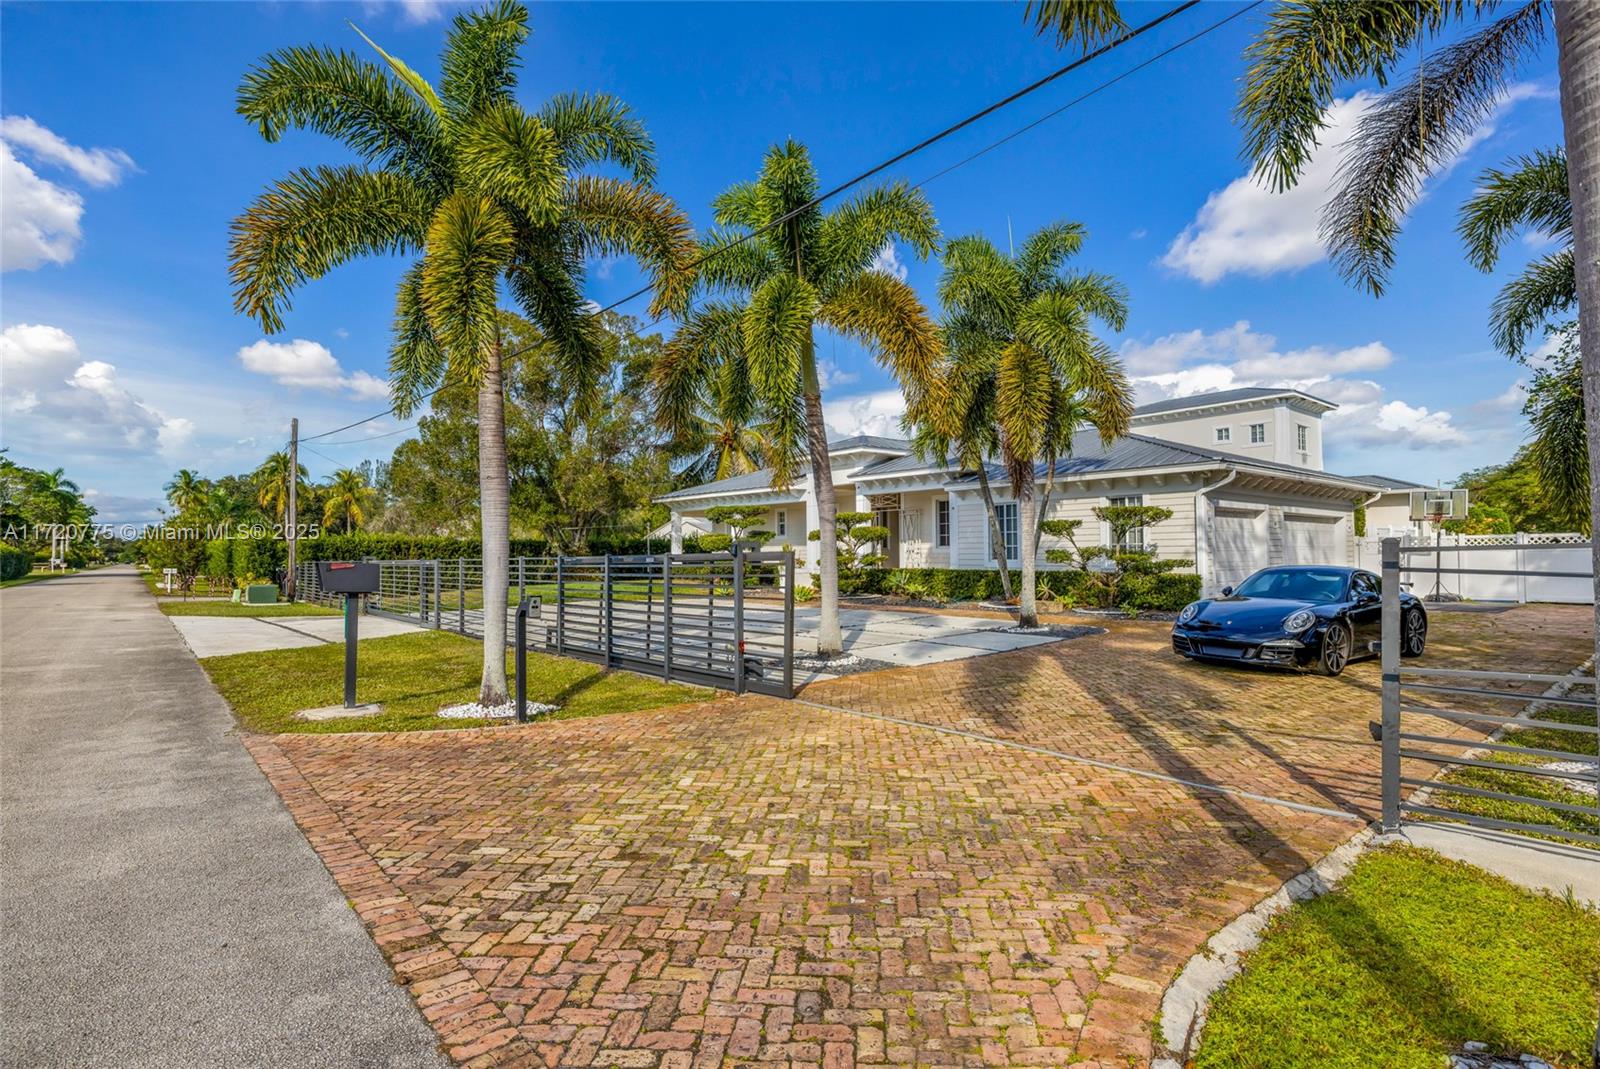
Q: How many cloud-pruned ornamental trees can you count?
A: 3